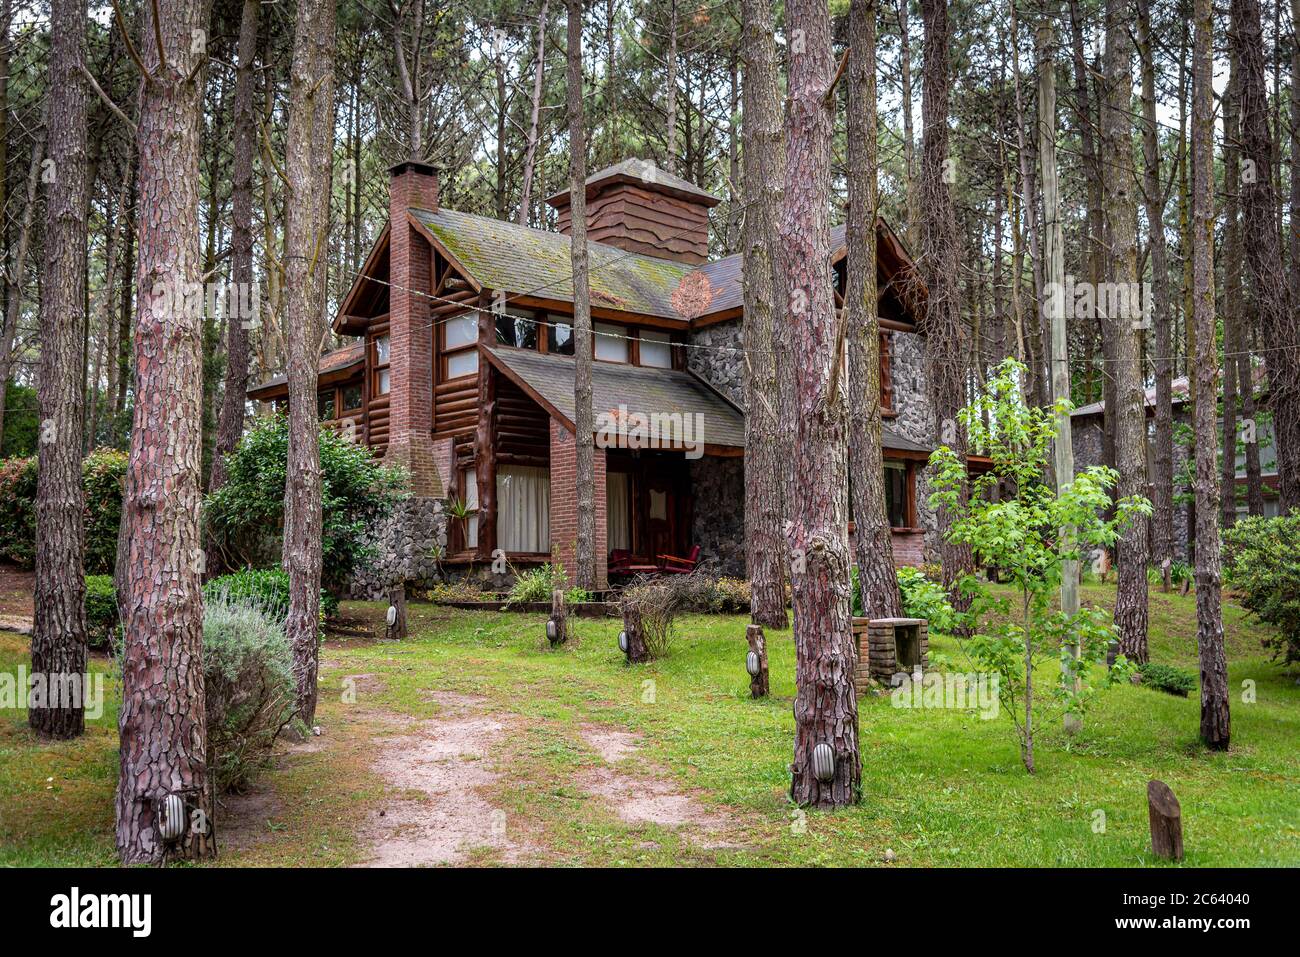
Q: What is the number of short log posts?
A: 5